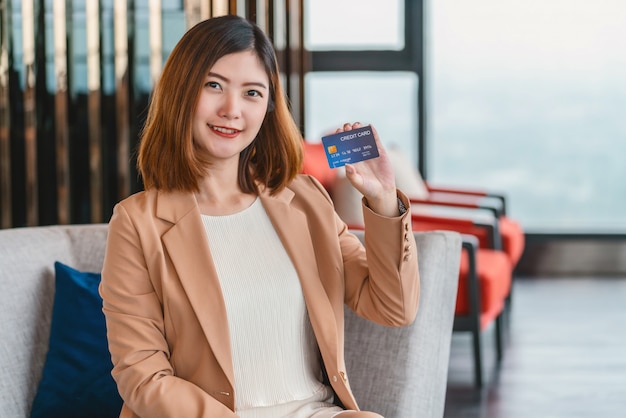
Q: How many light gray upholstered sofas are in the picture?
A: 1